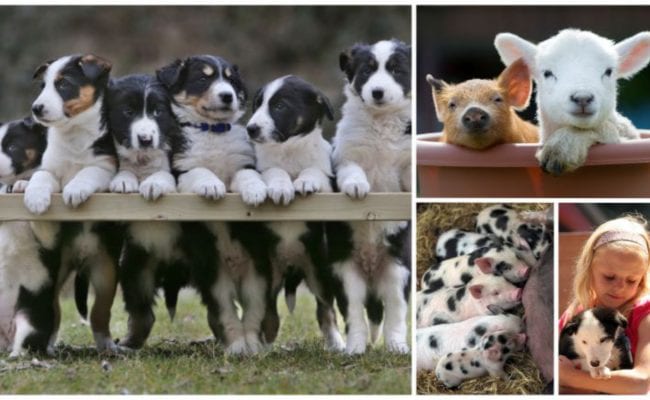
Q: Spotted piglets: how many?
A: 6